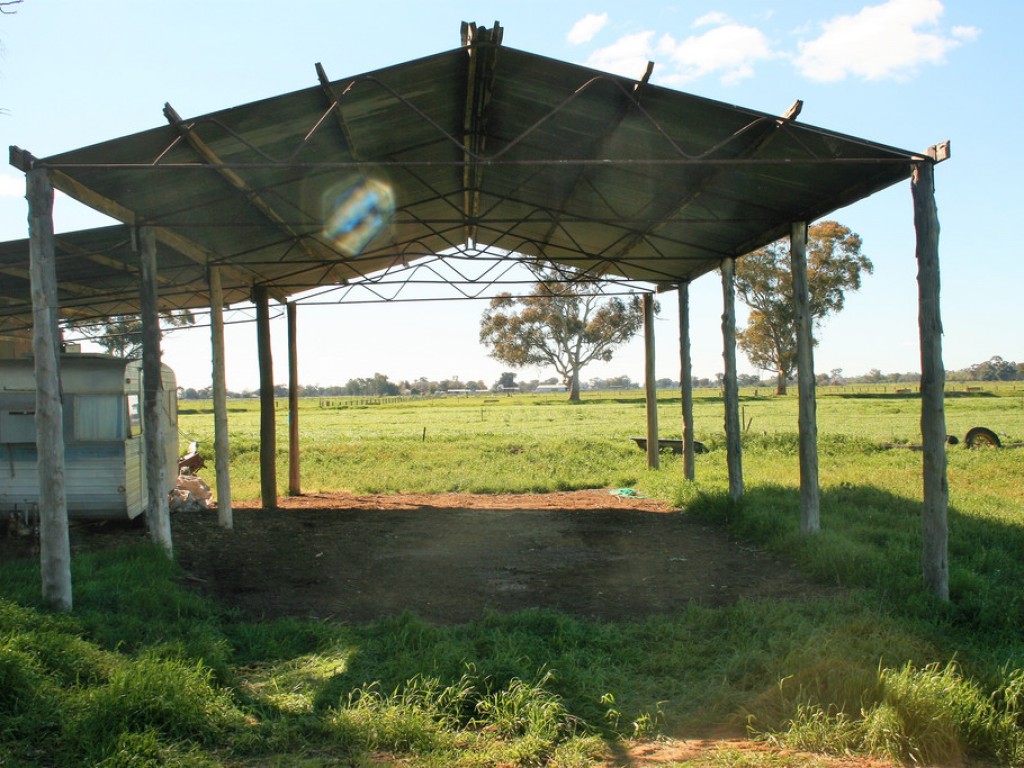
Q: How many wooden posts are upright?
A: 10